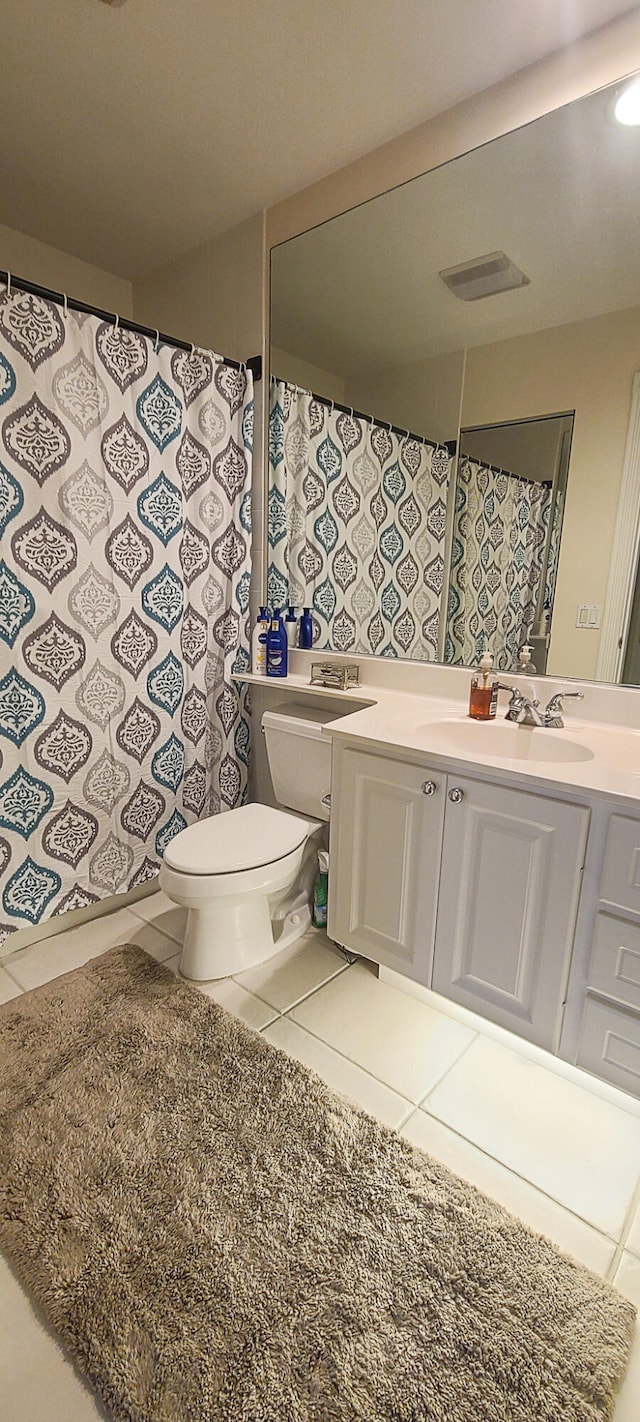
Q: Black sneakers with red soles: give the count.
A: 0